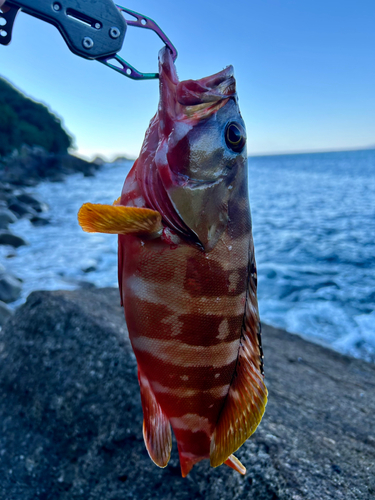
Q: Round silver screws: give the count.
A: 2